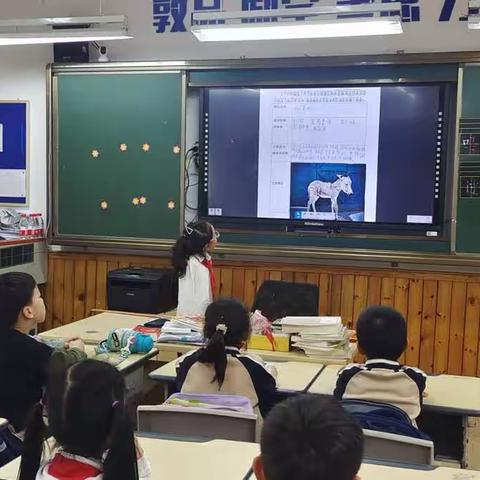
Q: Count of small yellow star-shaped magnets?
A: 8